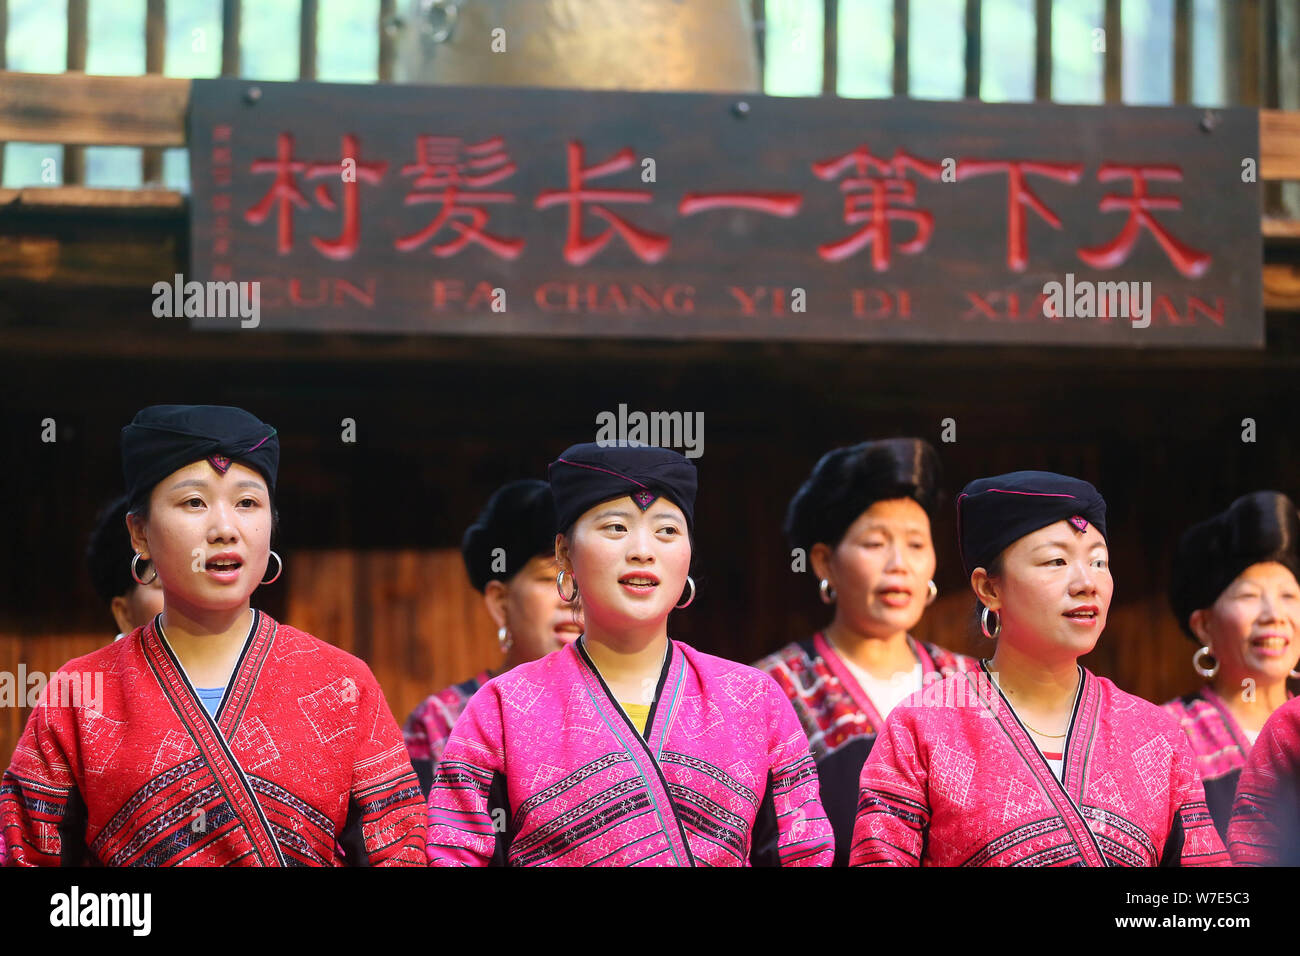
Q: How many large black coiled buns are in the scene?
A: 4